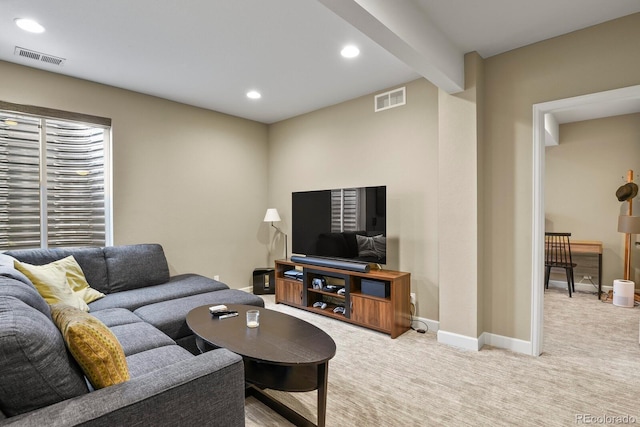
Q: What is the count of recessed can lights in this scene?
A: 3